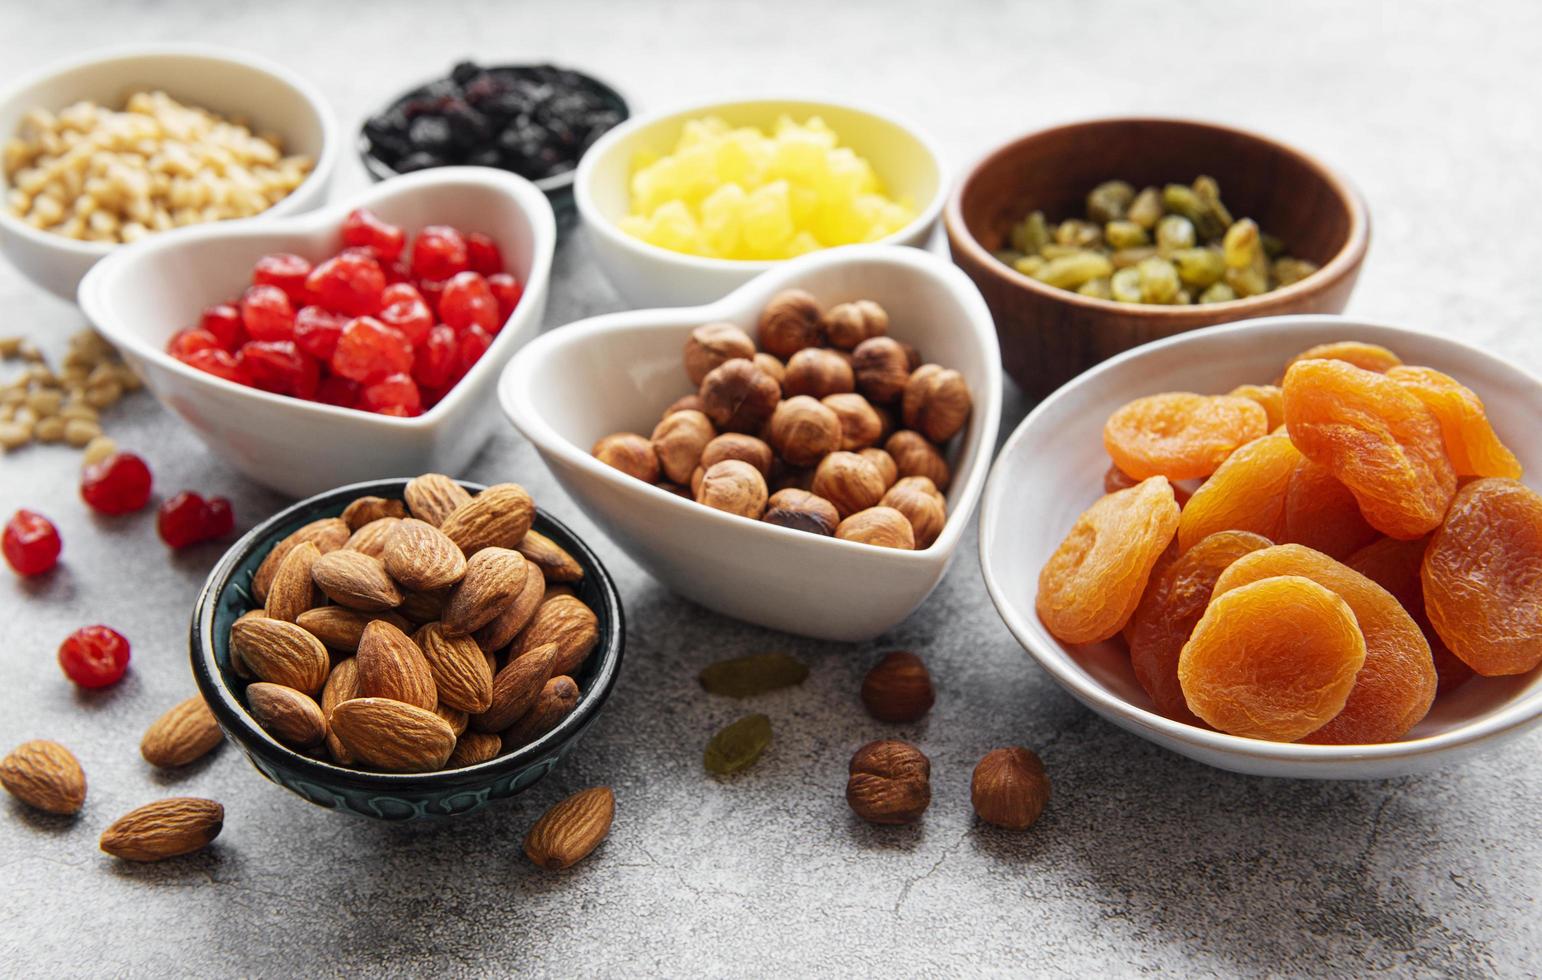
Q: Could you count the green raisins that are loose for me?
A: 2